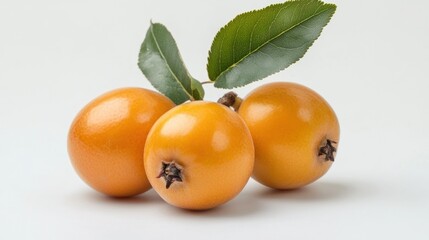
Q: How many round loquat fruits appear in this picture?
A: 3